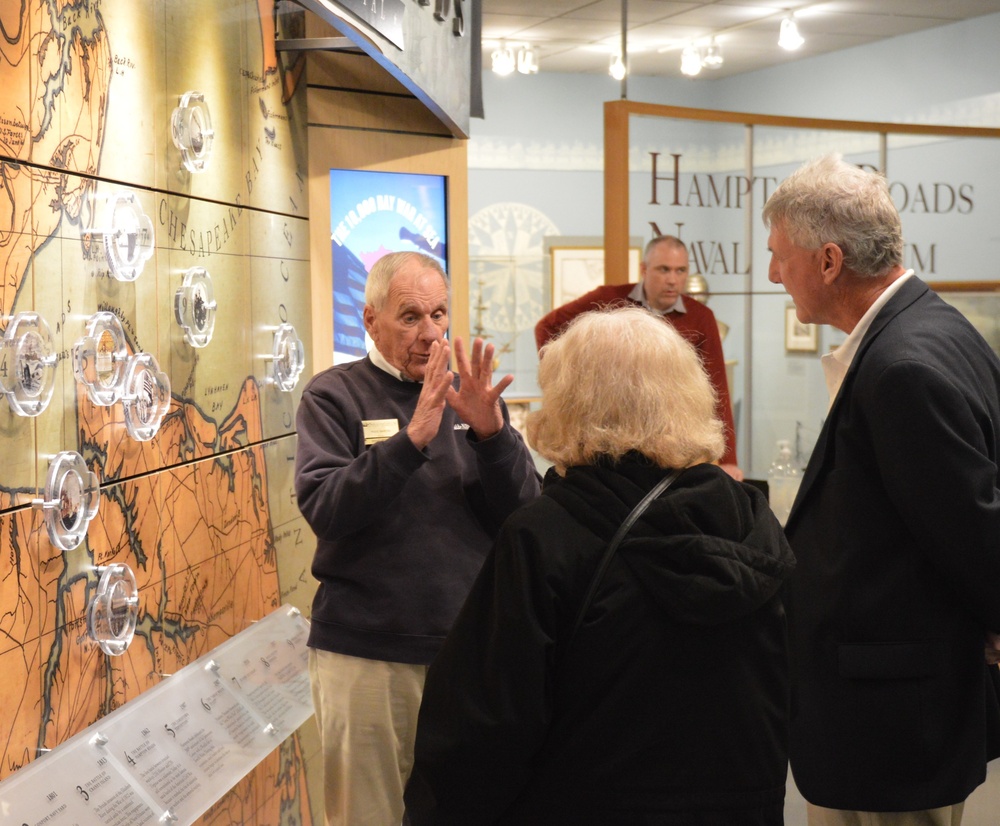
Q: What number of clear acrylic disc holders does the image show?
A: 9